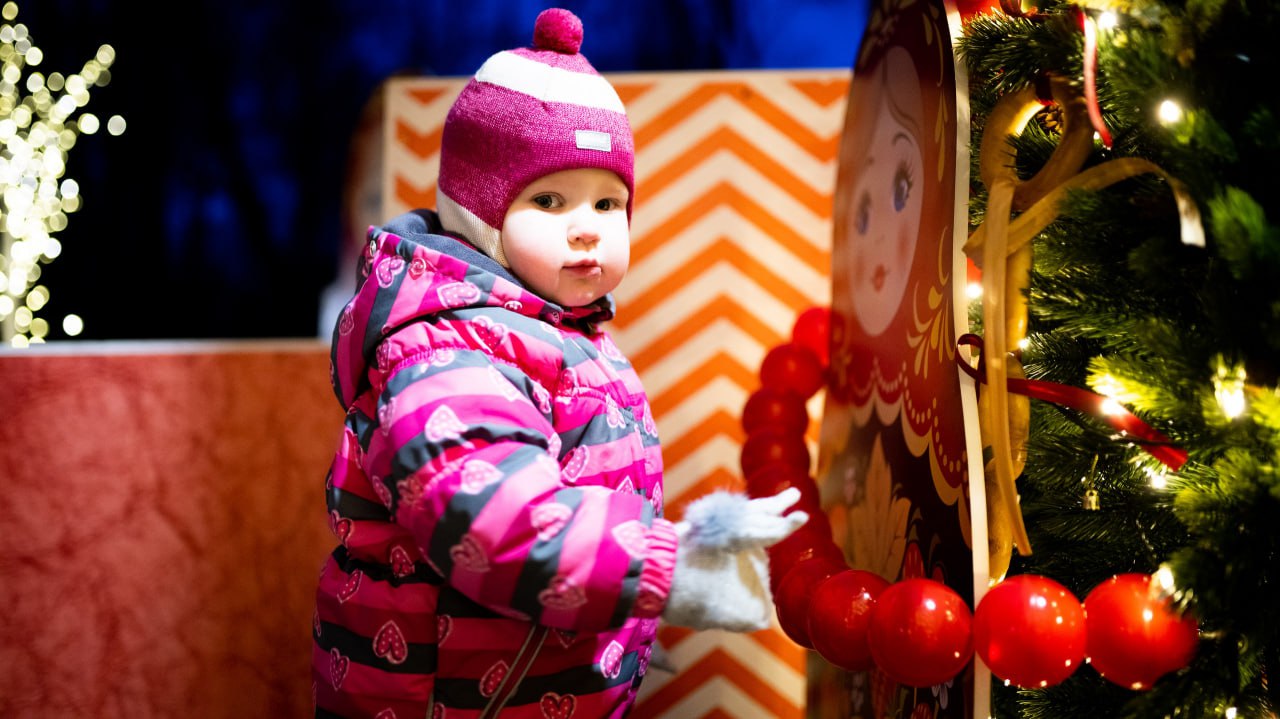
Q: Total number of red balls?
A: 12